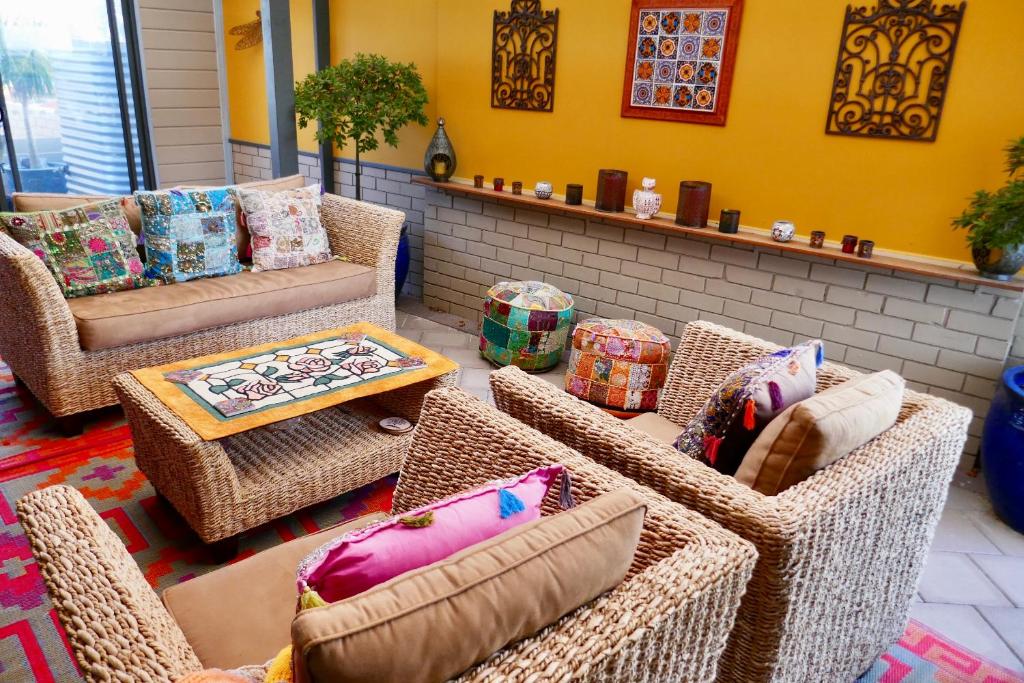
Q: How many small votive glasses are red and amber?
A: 6